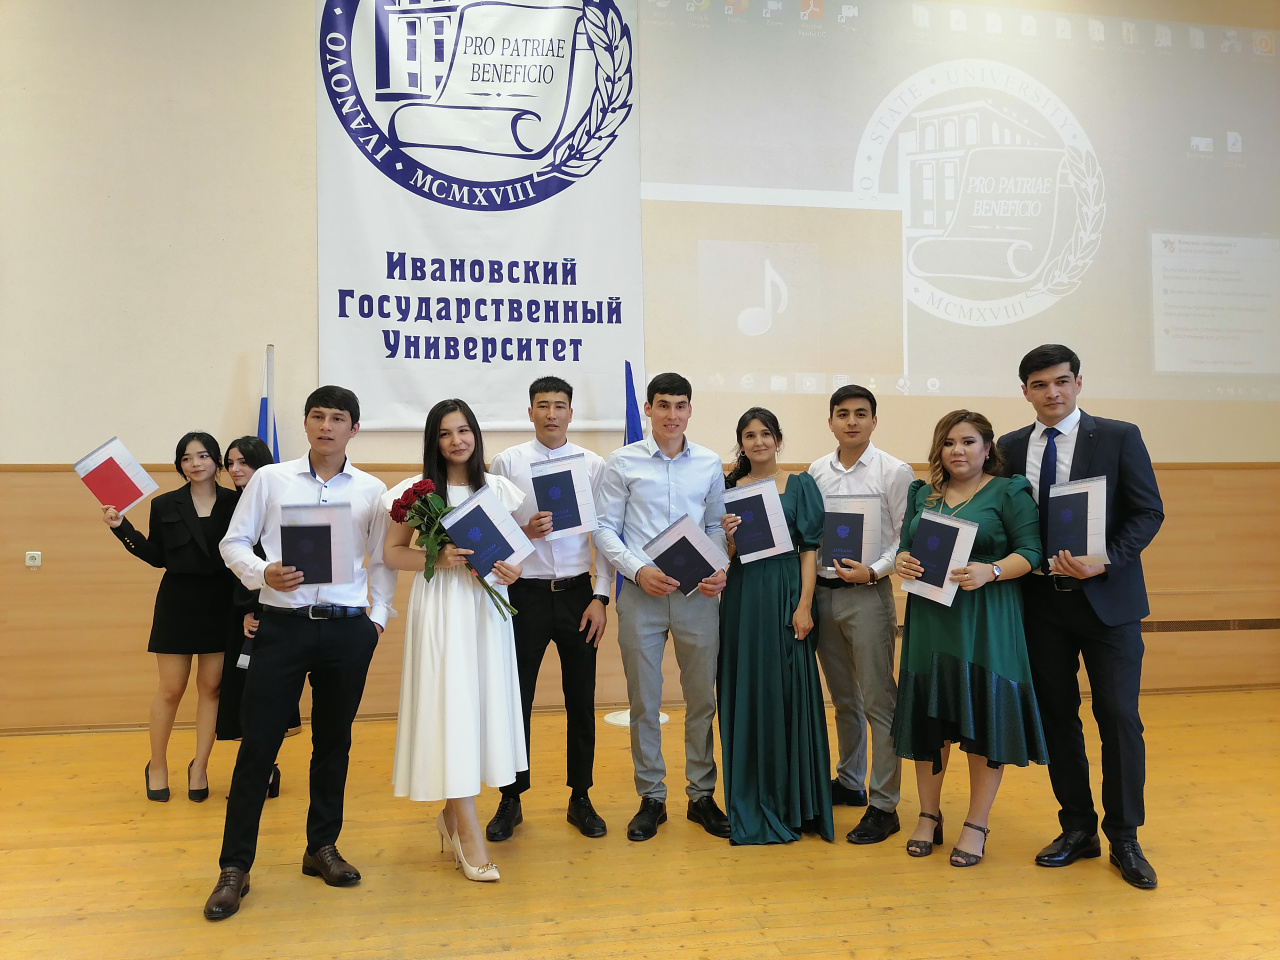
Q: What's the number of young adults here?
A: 10